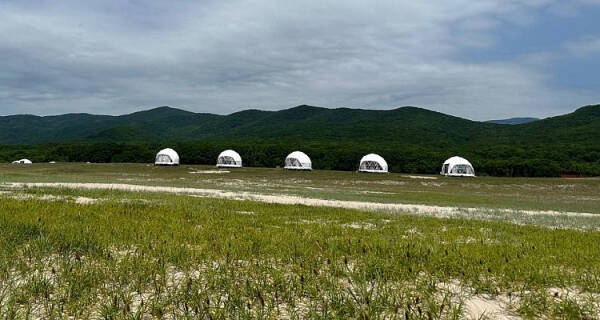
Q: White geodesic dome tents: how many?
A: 5